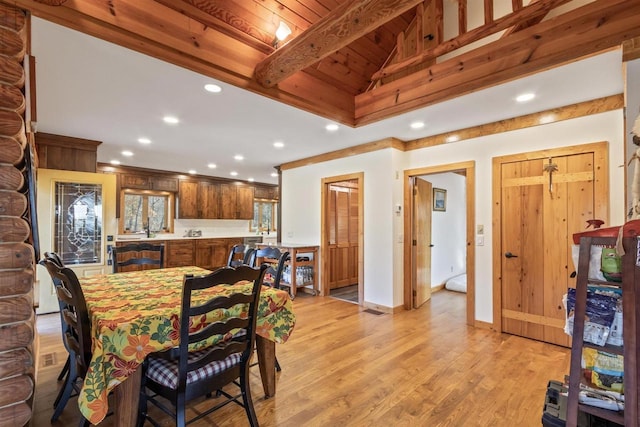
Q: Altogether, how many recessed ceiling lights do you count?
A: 15